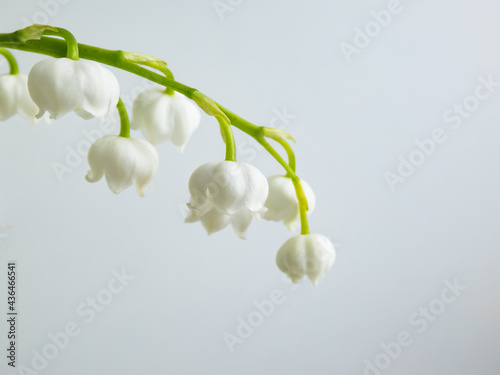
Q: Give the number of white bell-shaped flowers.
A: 7